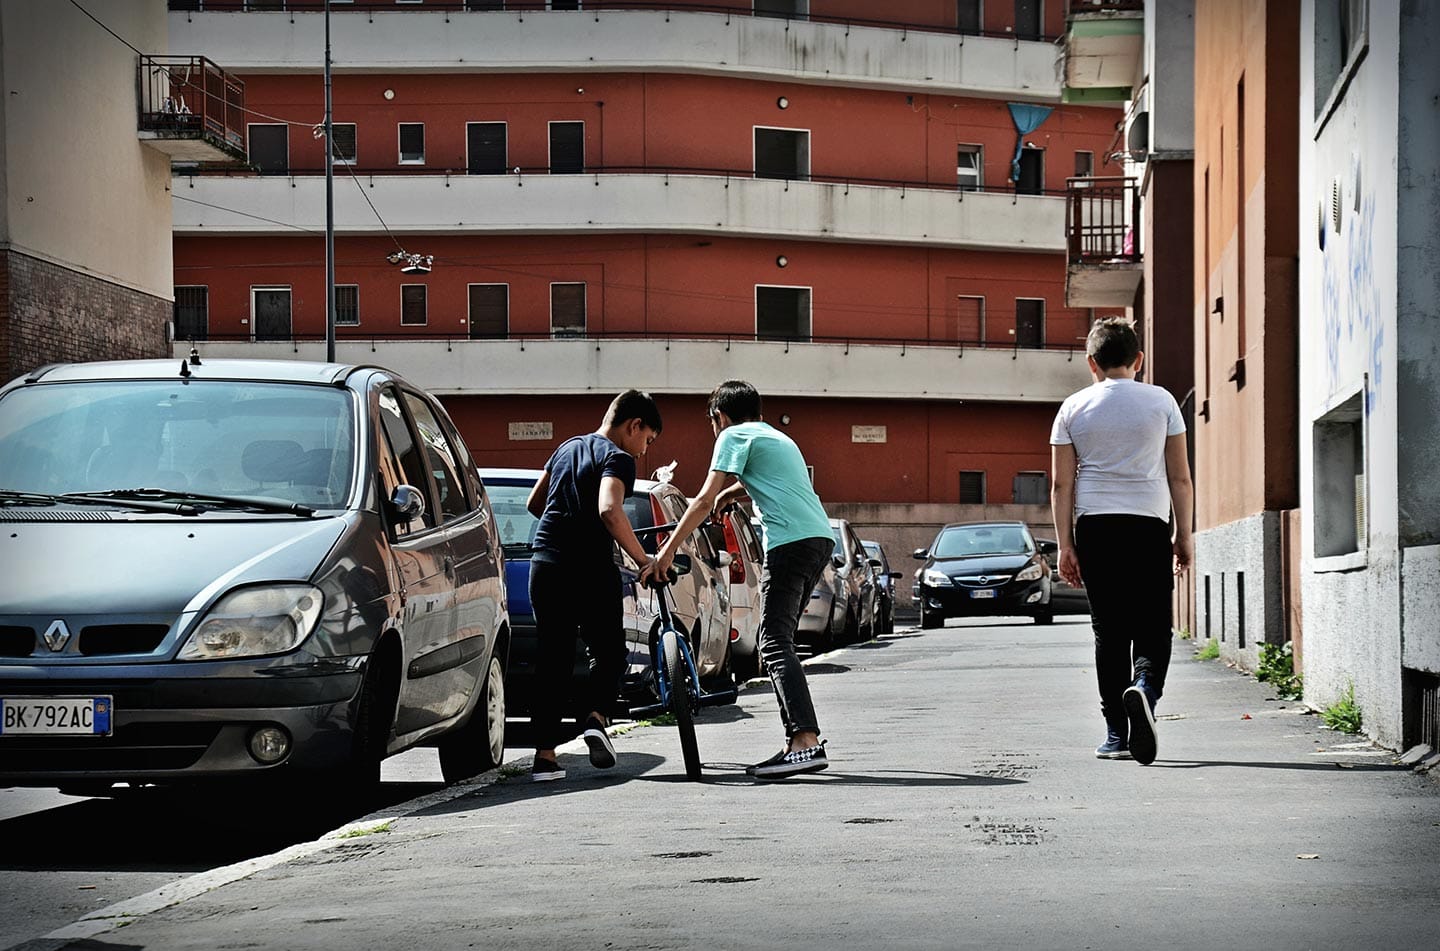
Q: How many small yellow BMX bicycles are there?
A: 0